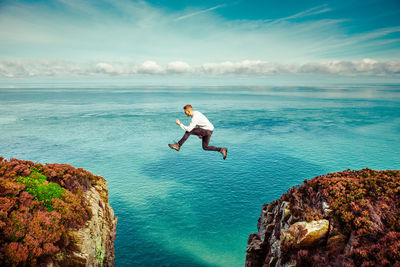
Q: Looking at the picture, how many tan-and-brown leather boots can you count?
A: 2